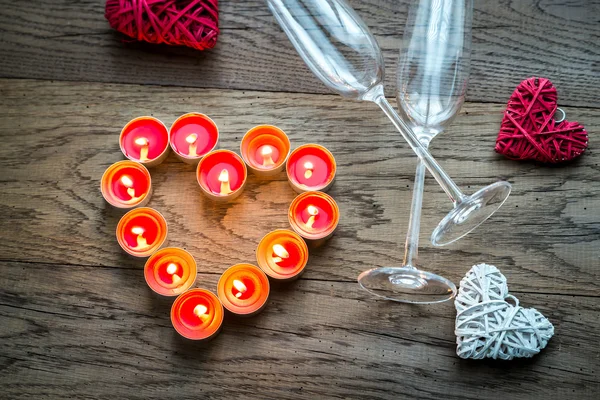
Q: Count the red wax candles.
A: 12